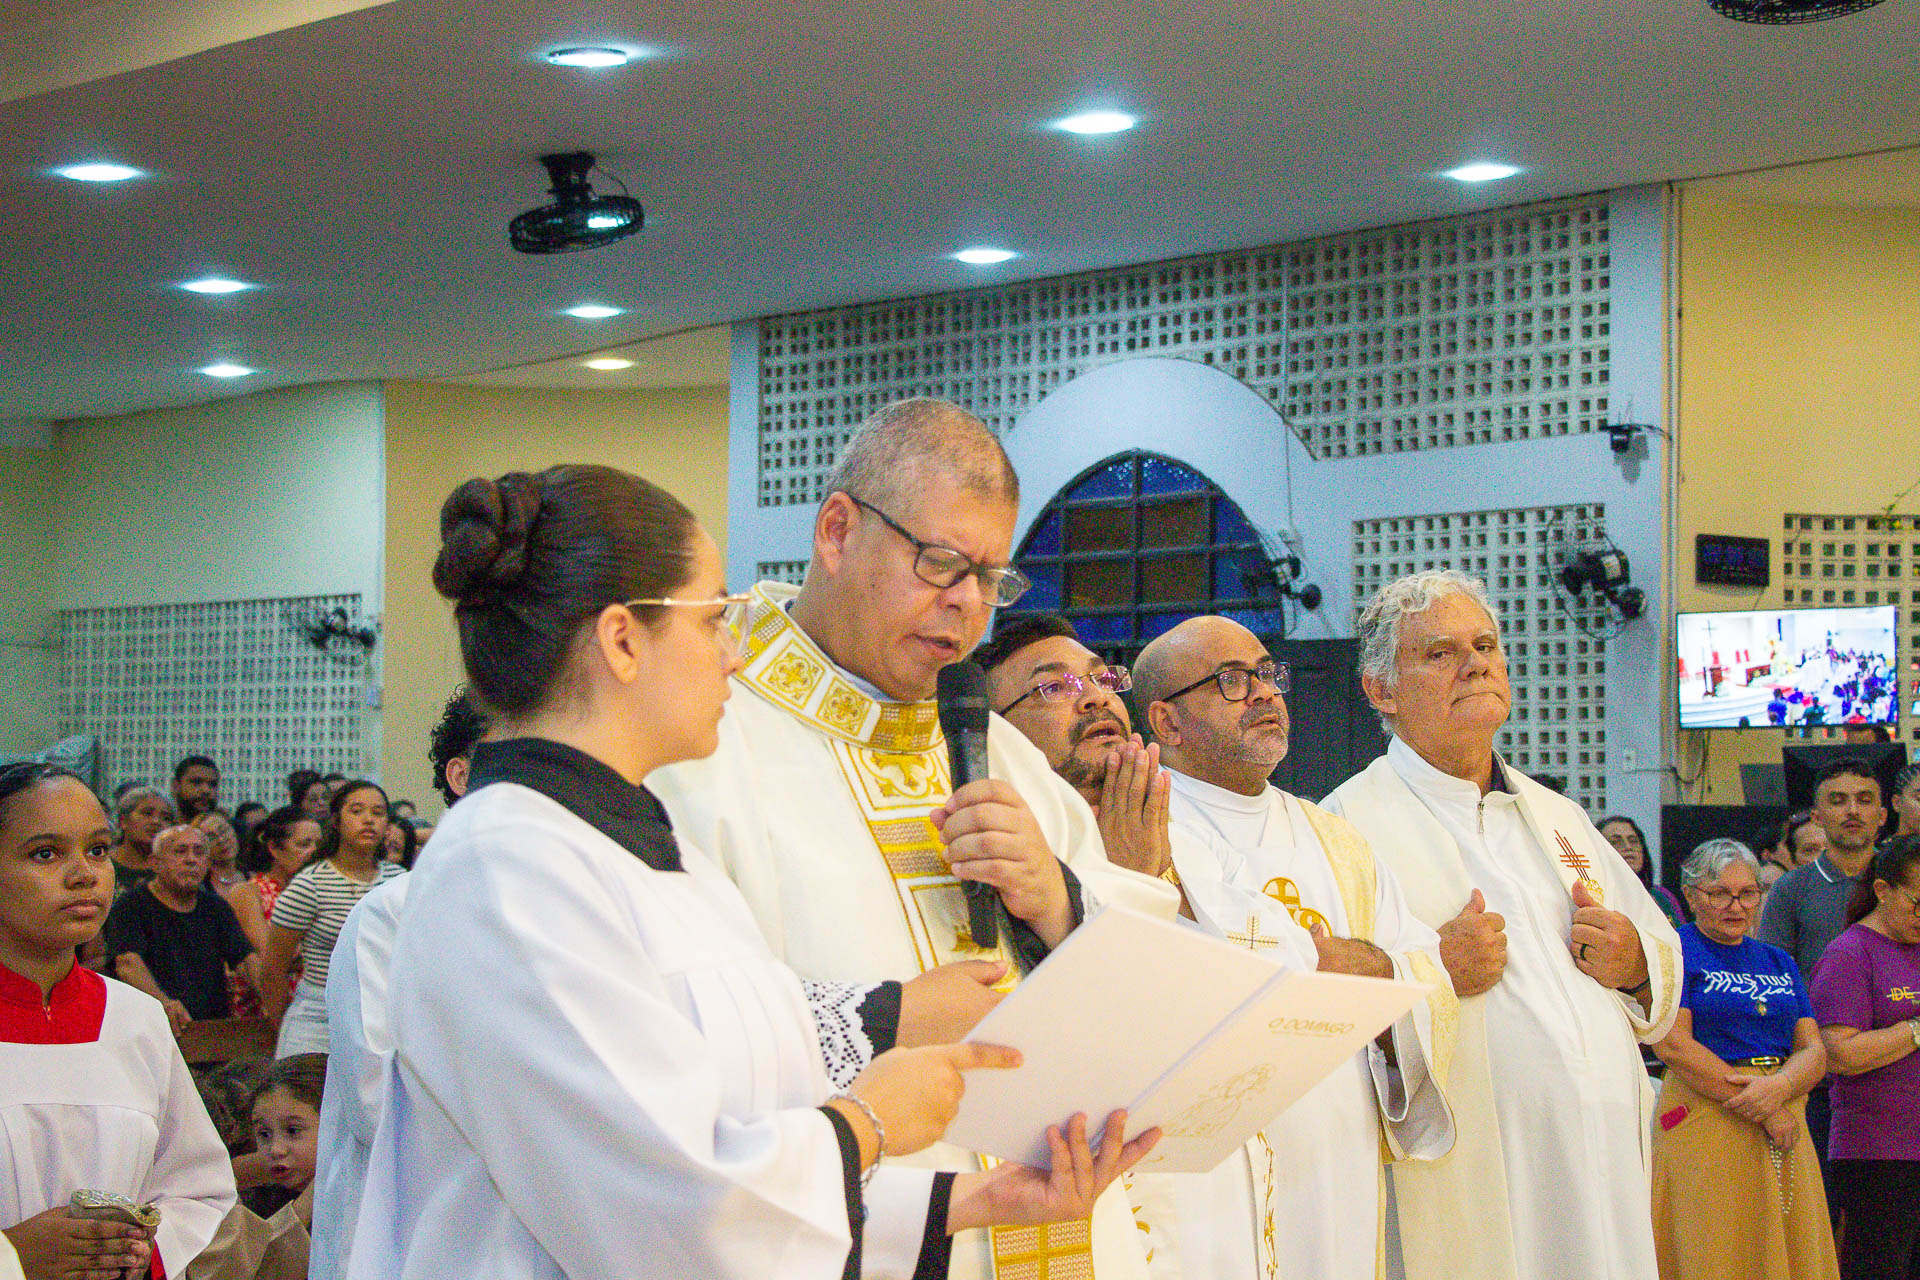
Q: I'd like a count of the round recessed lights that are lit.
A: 9